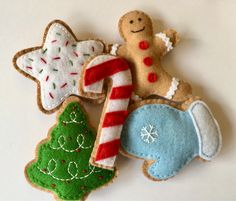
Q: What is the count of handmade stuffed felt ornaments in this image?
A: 5